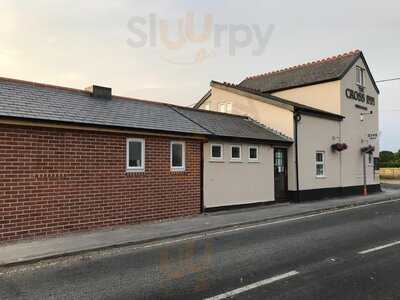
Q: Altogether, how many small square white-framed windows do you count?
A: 3